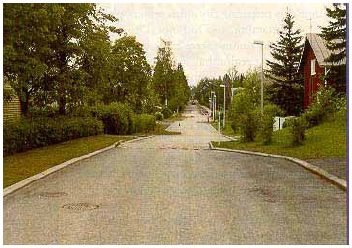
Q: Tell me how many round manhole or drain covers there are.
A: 2